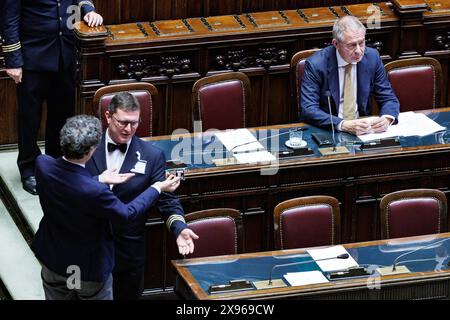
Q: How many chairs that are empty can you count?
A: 6